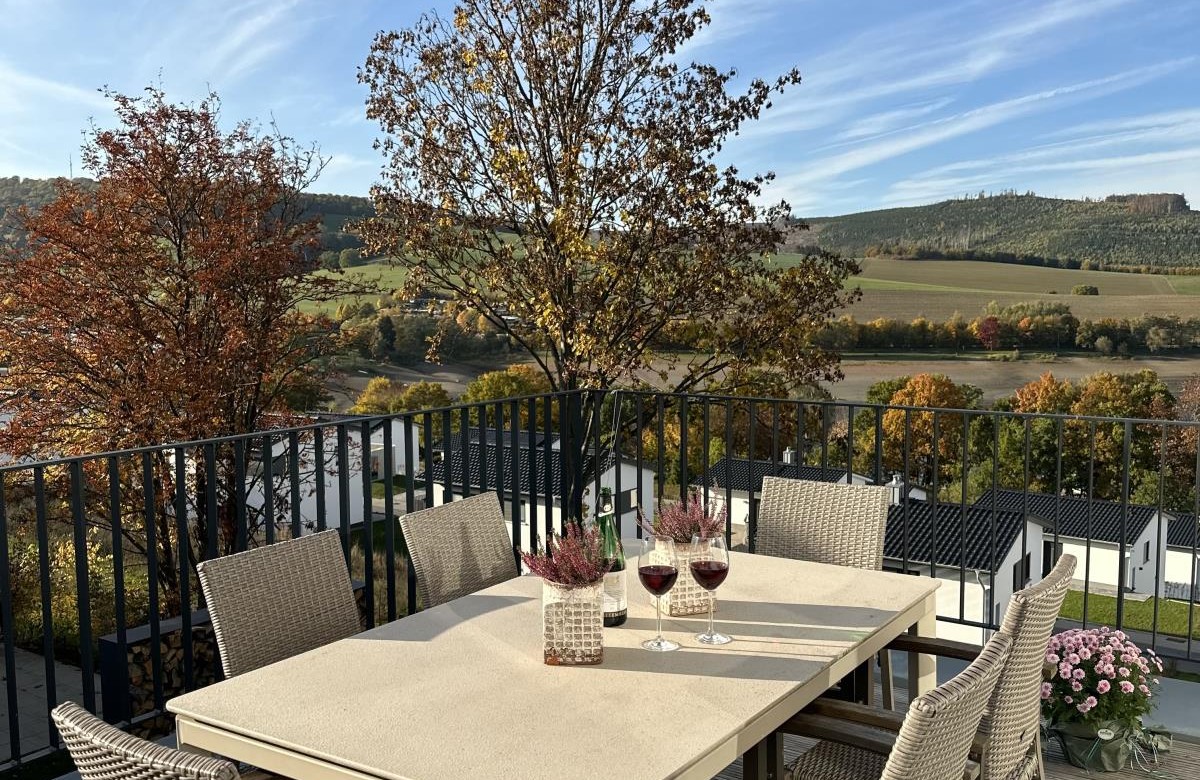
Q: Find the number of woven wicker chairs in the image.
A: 6